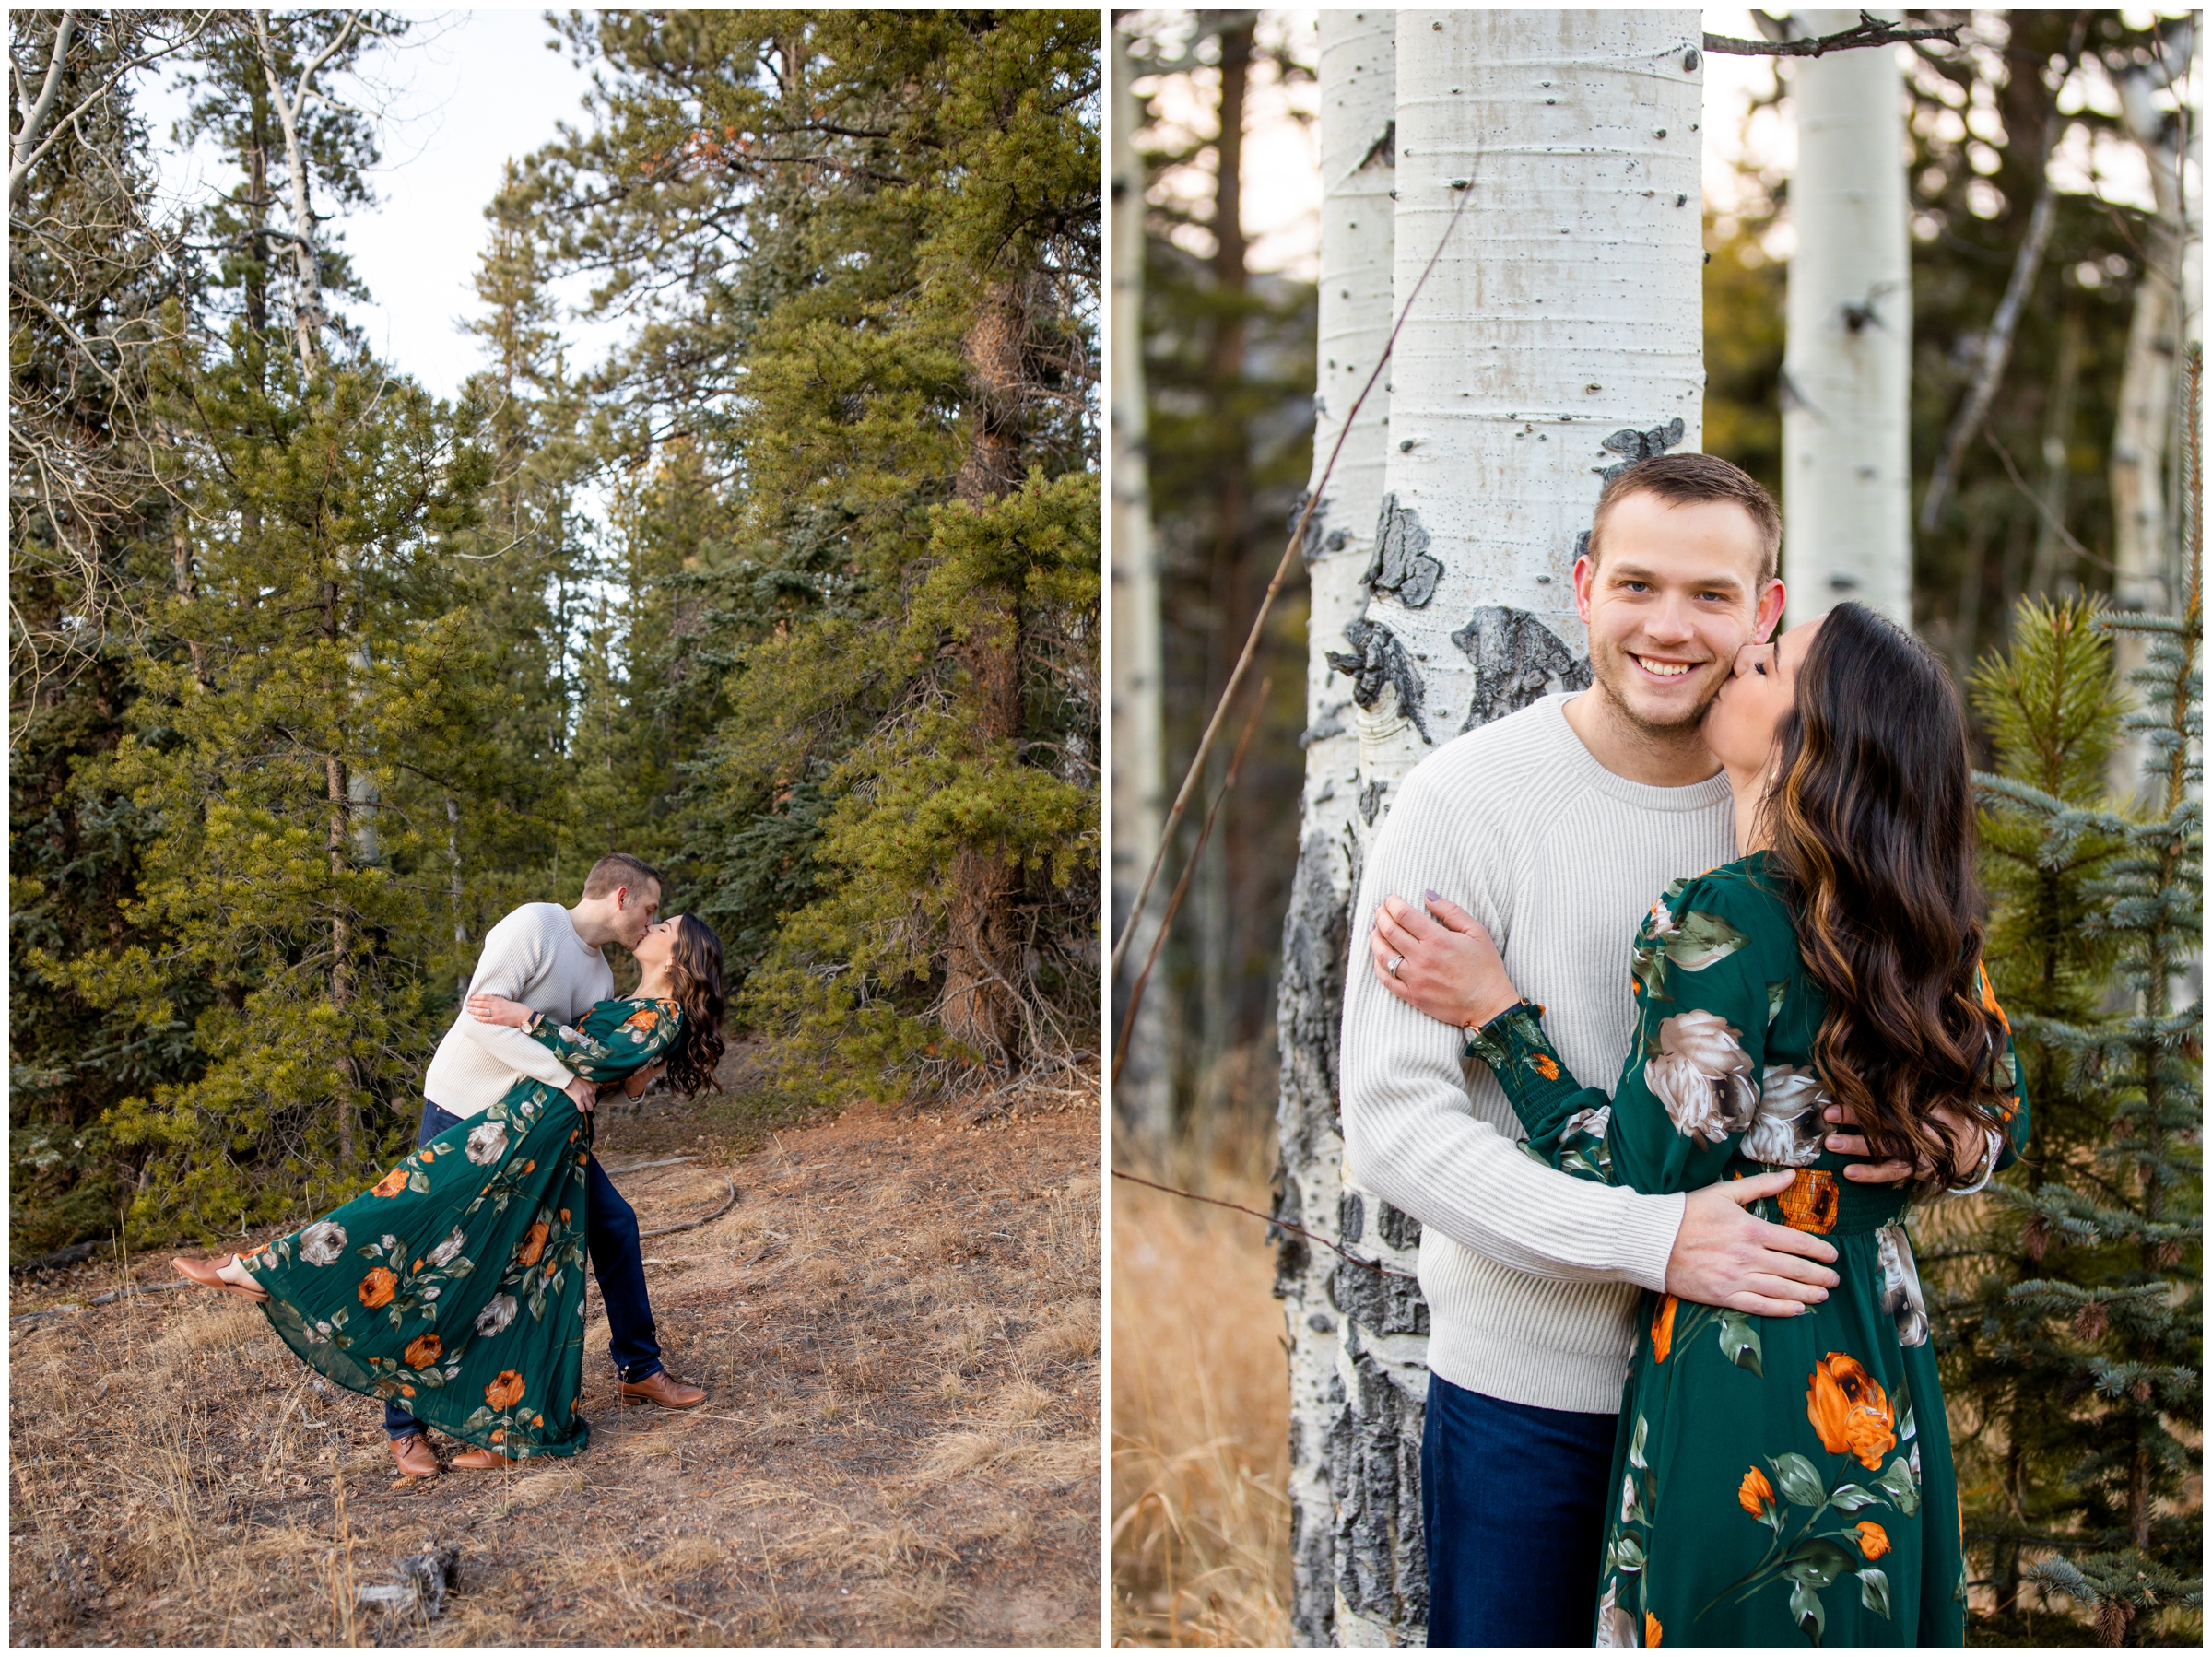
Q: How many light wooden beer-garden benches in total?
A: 0